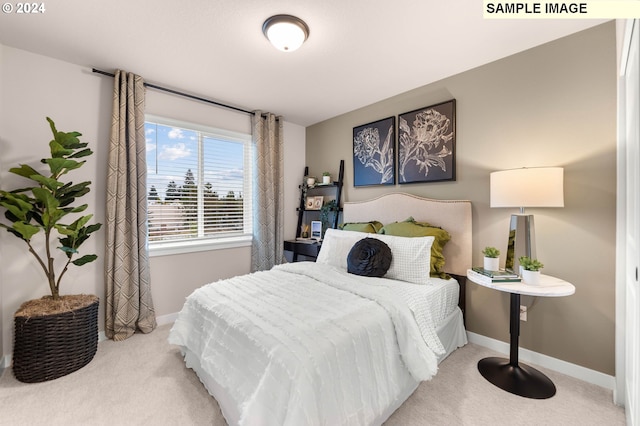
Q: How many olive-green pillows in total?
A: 2